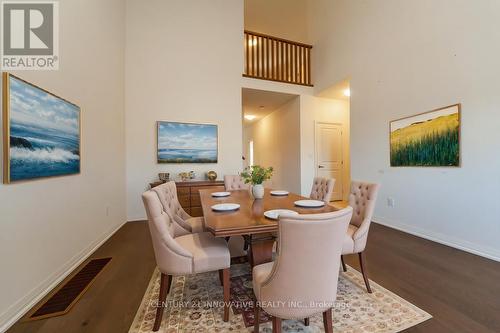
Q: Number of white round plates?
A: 5